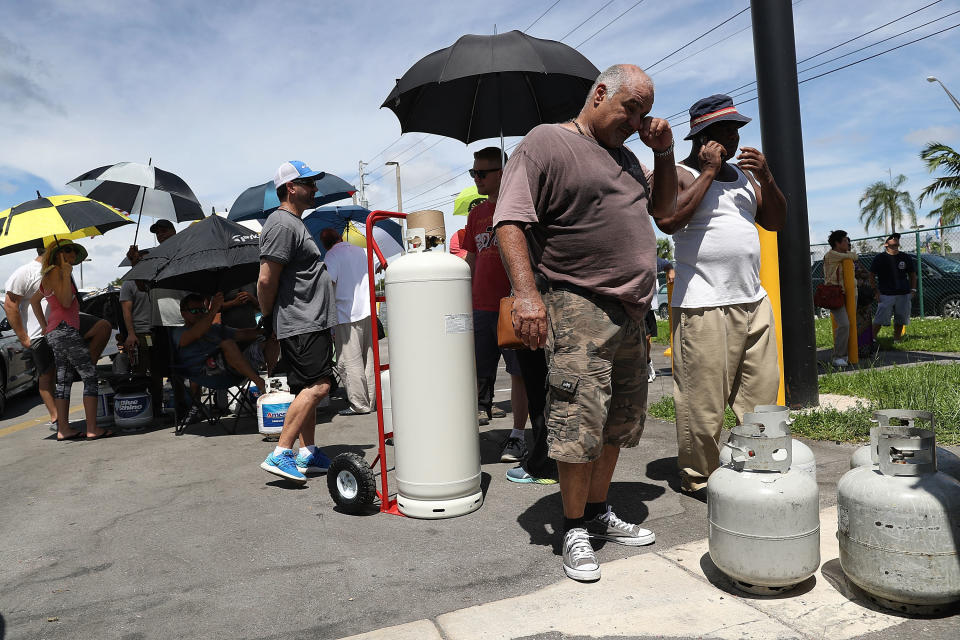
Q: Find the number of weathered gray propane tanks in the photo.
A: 4